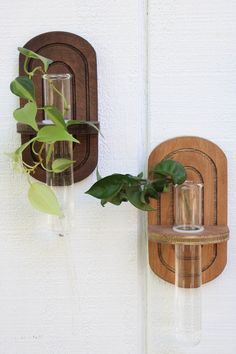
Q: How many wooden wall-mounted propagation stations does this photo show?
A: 2